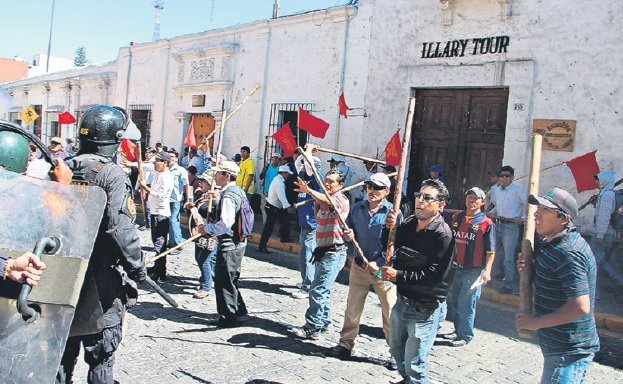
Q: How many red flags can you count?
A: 8